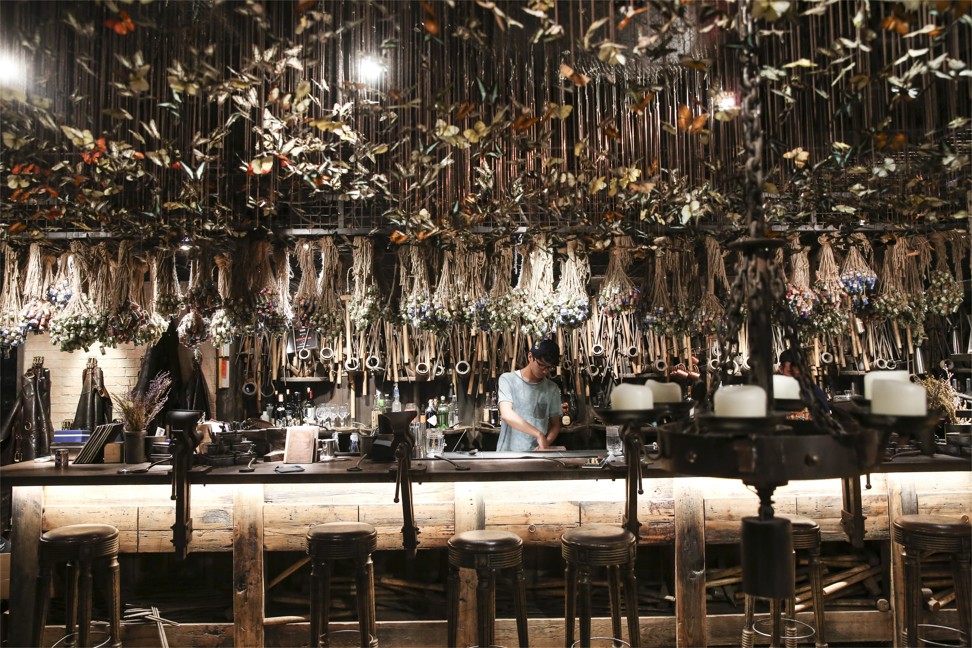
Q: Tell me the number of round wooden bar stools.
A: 6